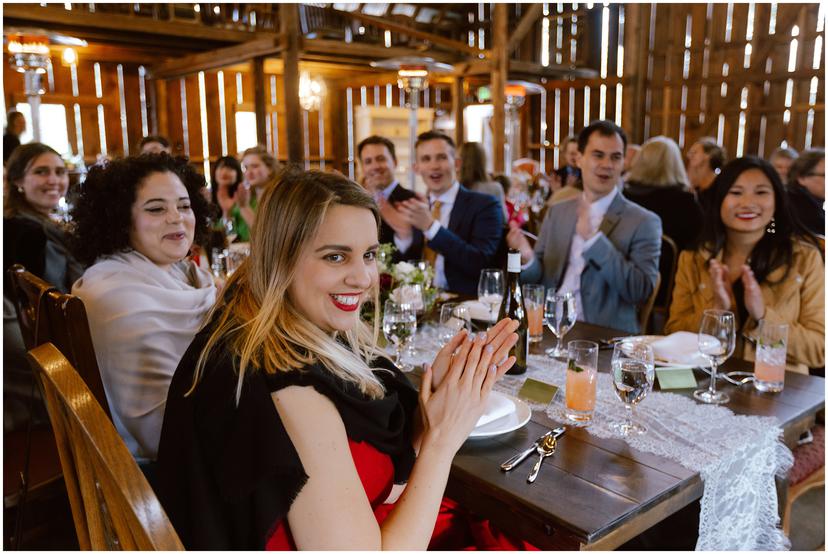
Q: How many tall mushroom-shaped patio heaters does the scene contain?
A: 3